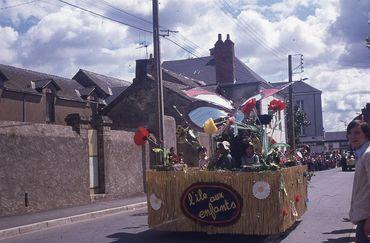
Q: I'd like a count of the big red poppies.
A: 3